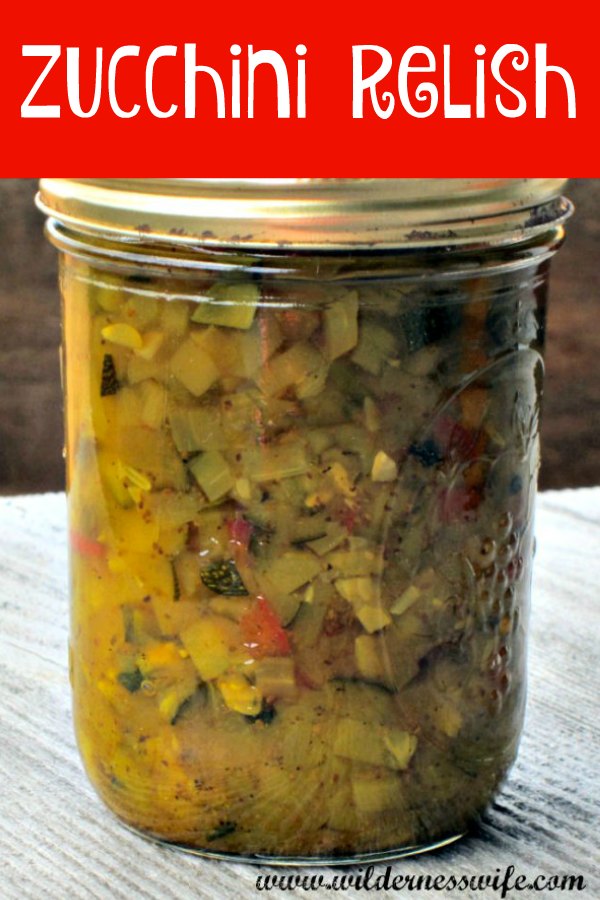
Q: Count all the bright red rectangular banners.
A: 1